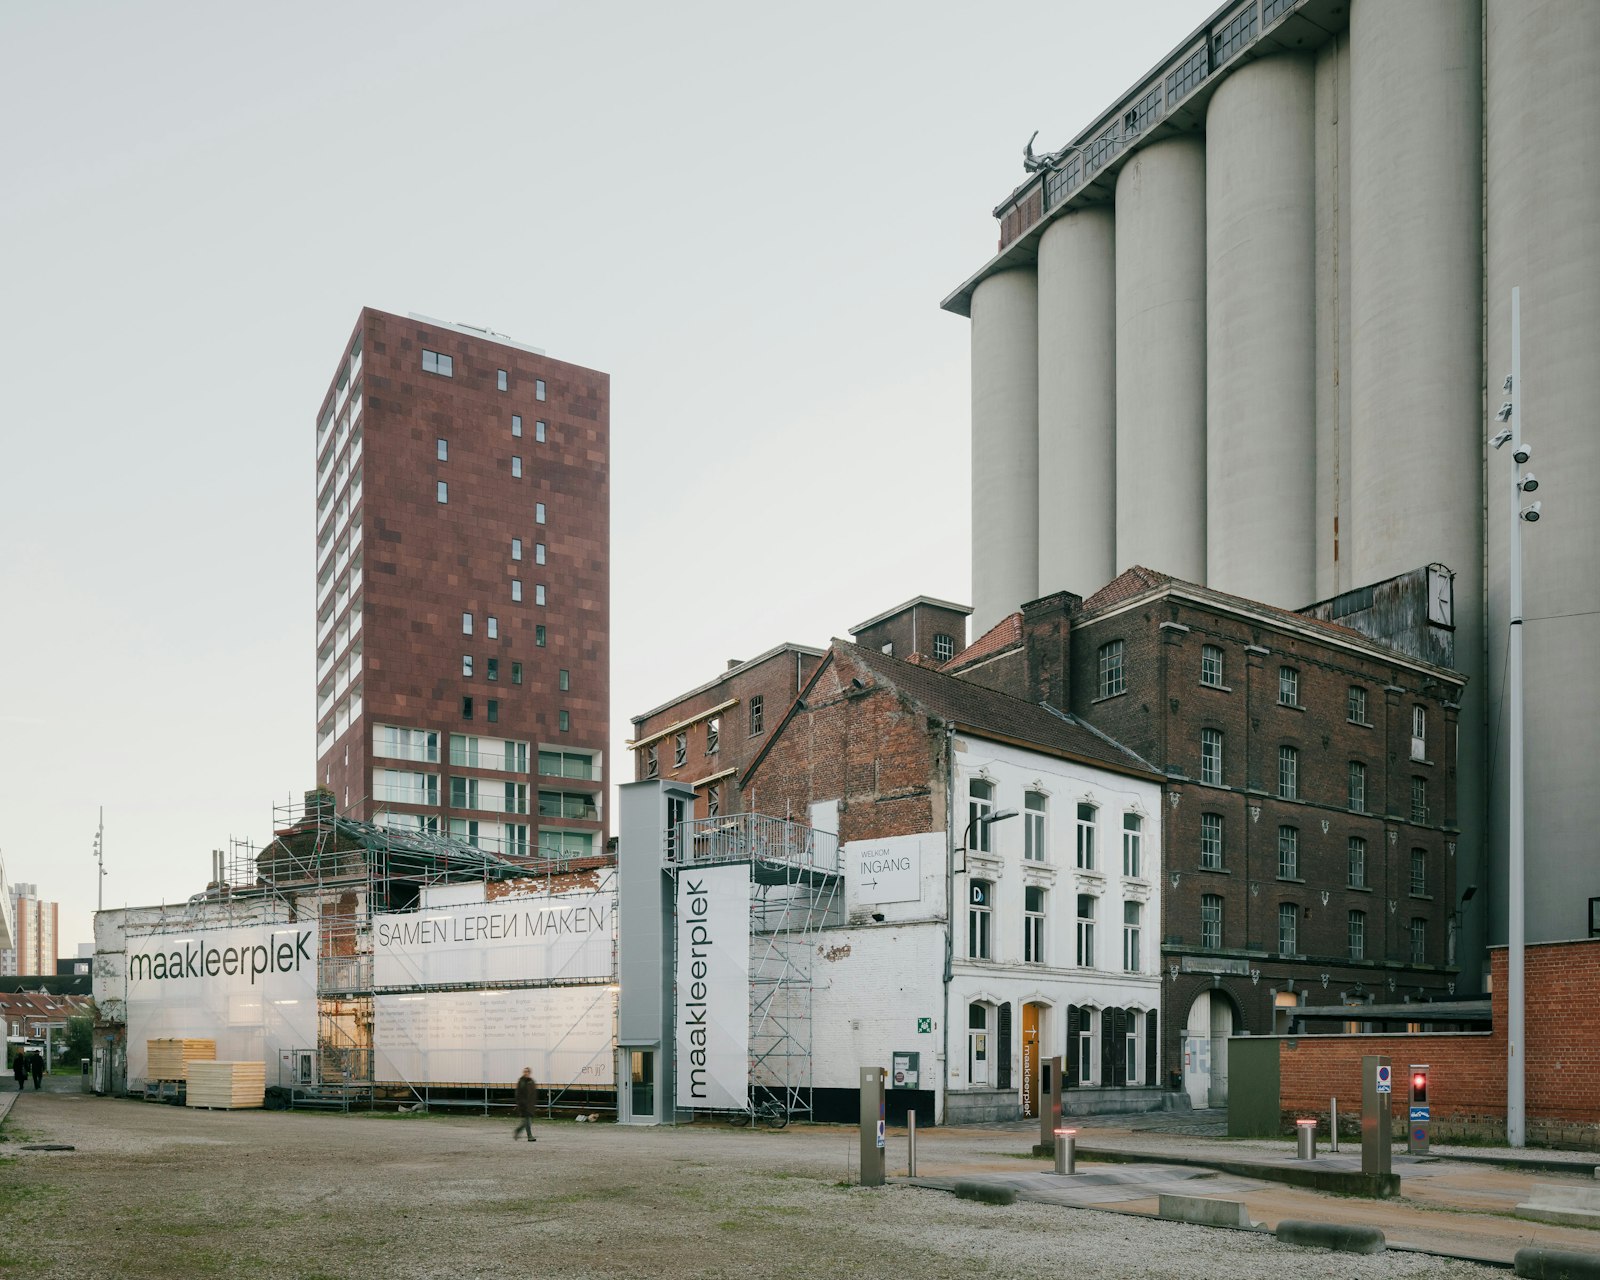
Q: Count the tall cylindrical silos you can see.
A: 6